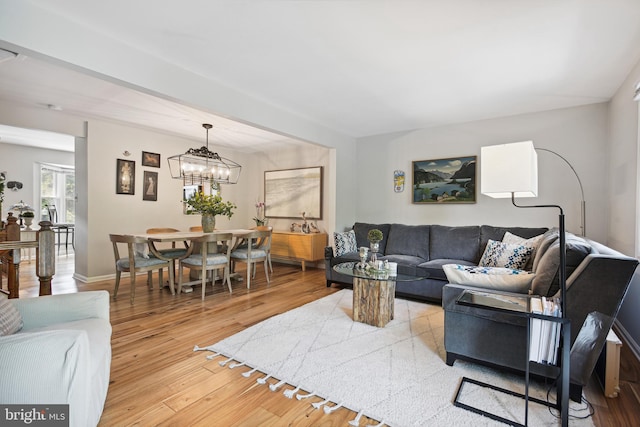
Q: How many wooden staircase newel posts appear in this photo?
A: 2